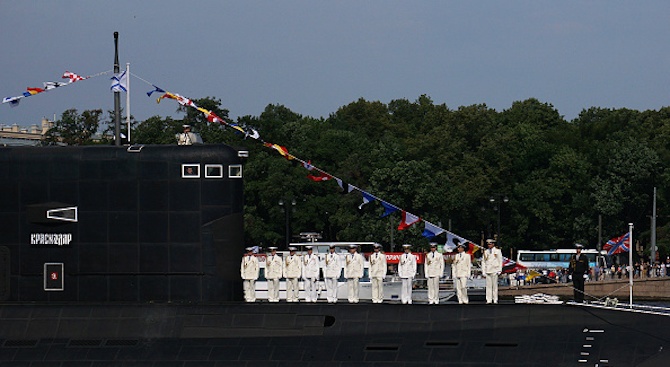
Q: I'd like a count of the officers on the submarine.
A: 13